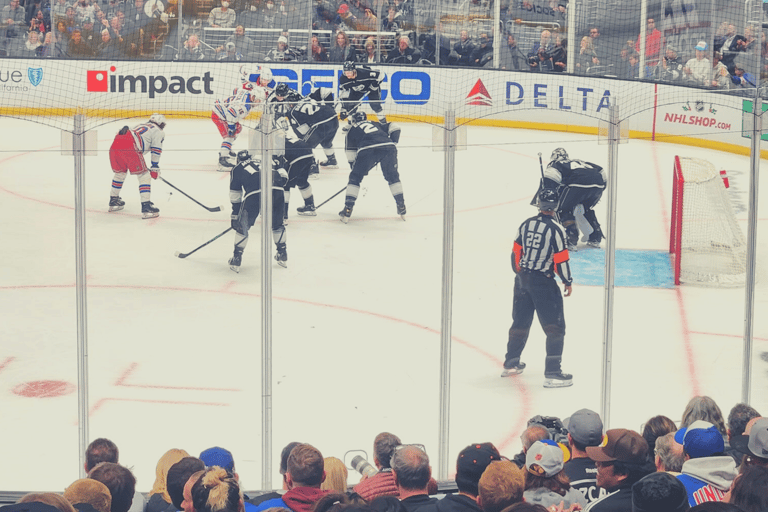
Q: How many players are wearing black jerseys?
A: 6